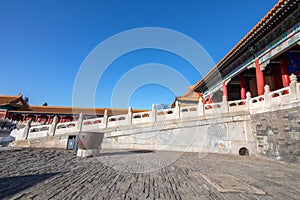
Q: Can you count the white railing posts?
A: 12